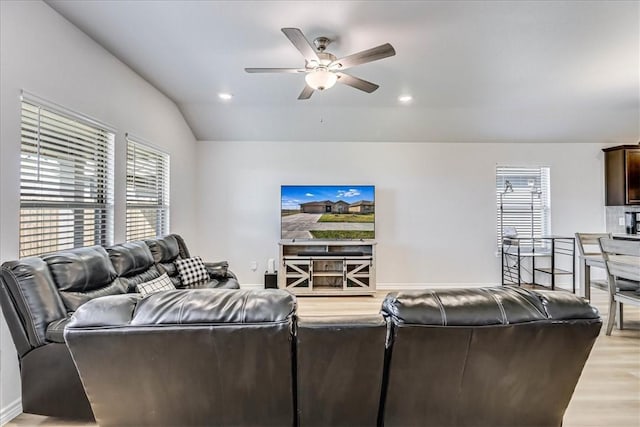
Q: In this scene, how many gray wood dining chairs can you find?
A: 2